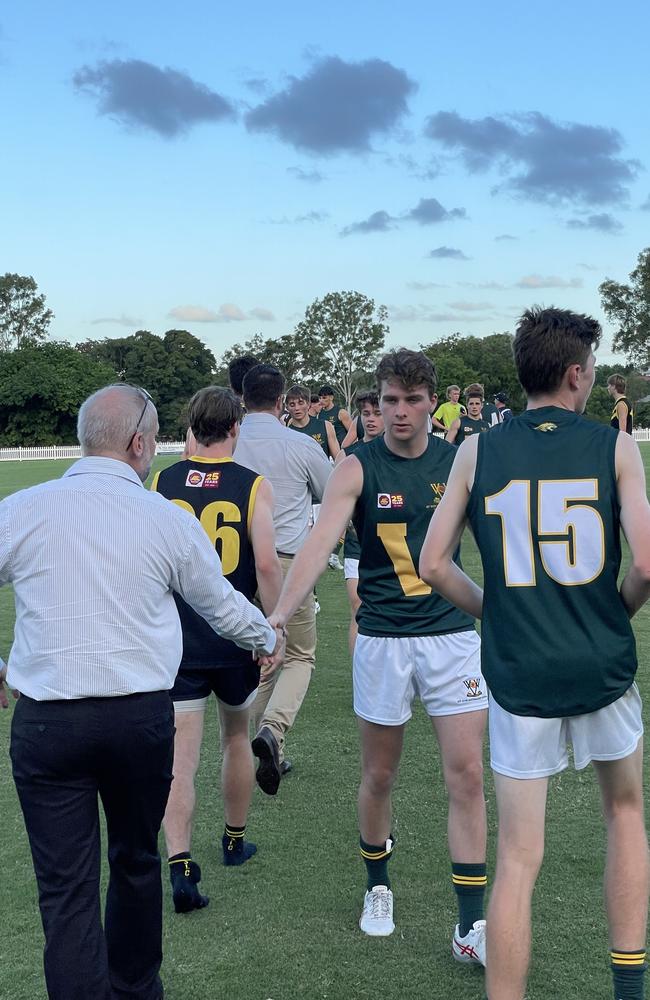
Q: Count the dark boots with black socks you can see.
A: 2